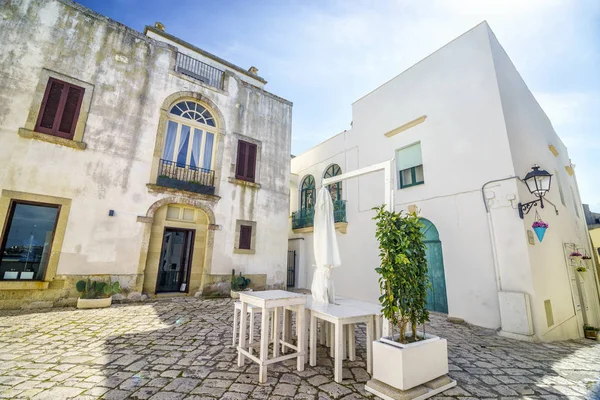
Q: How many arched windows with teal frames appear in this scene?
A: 2